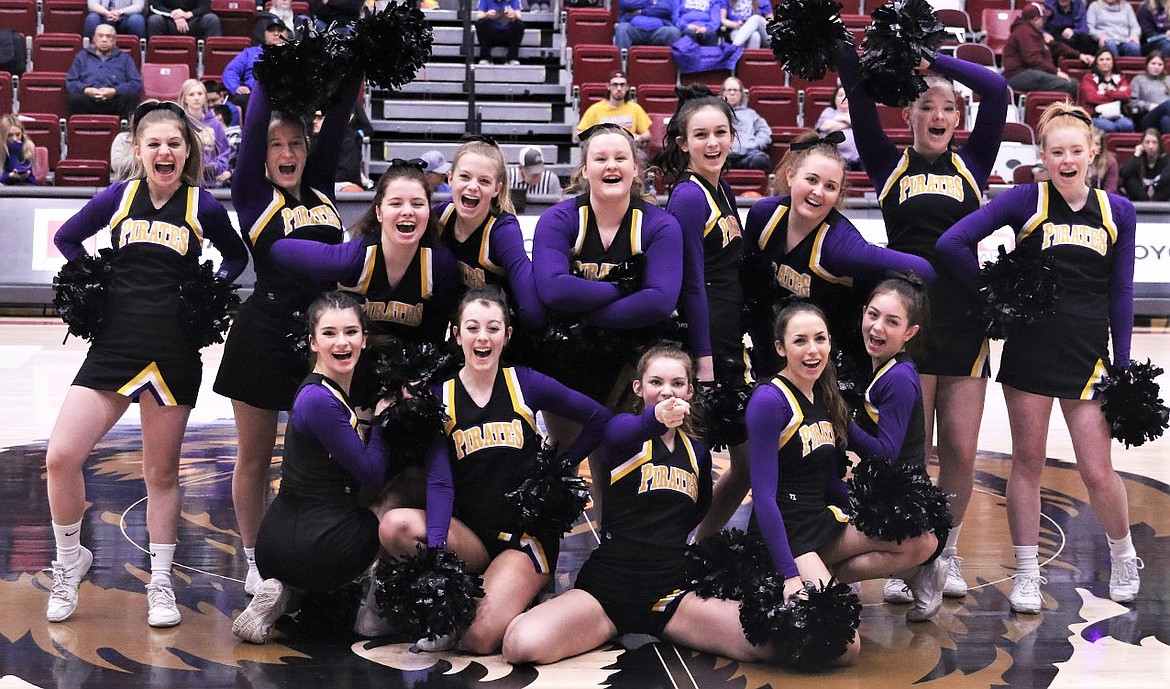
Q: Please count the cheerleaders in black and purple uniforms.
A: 14